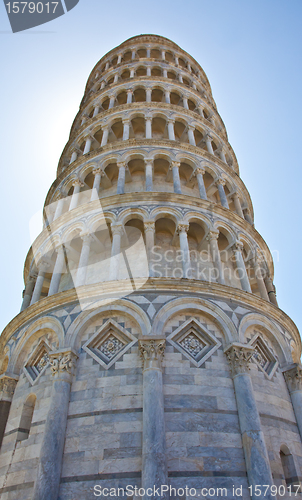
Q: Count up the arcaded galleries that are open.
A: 6